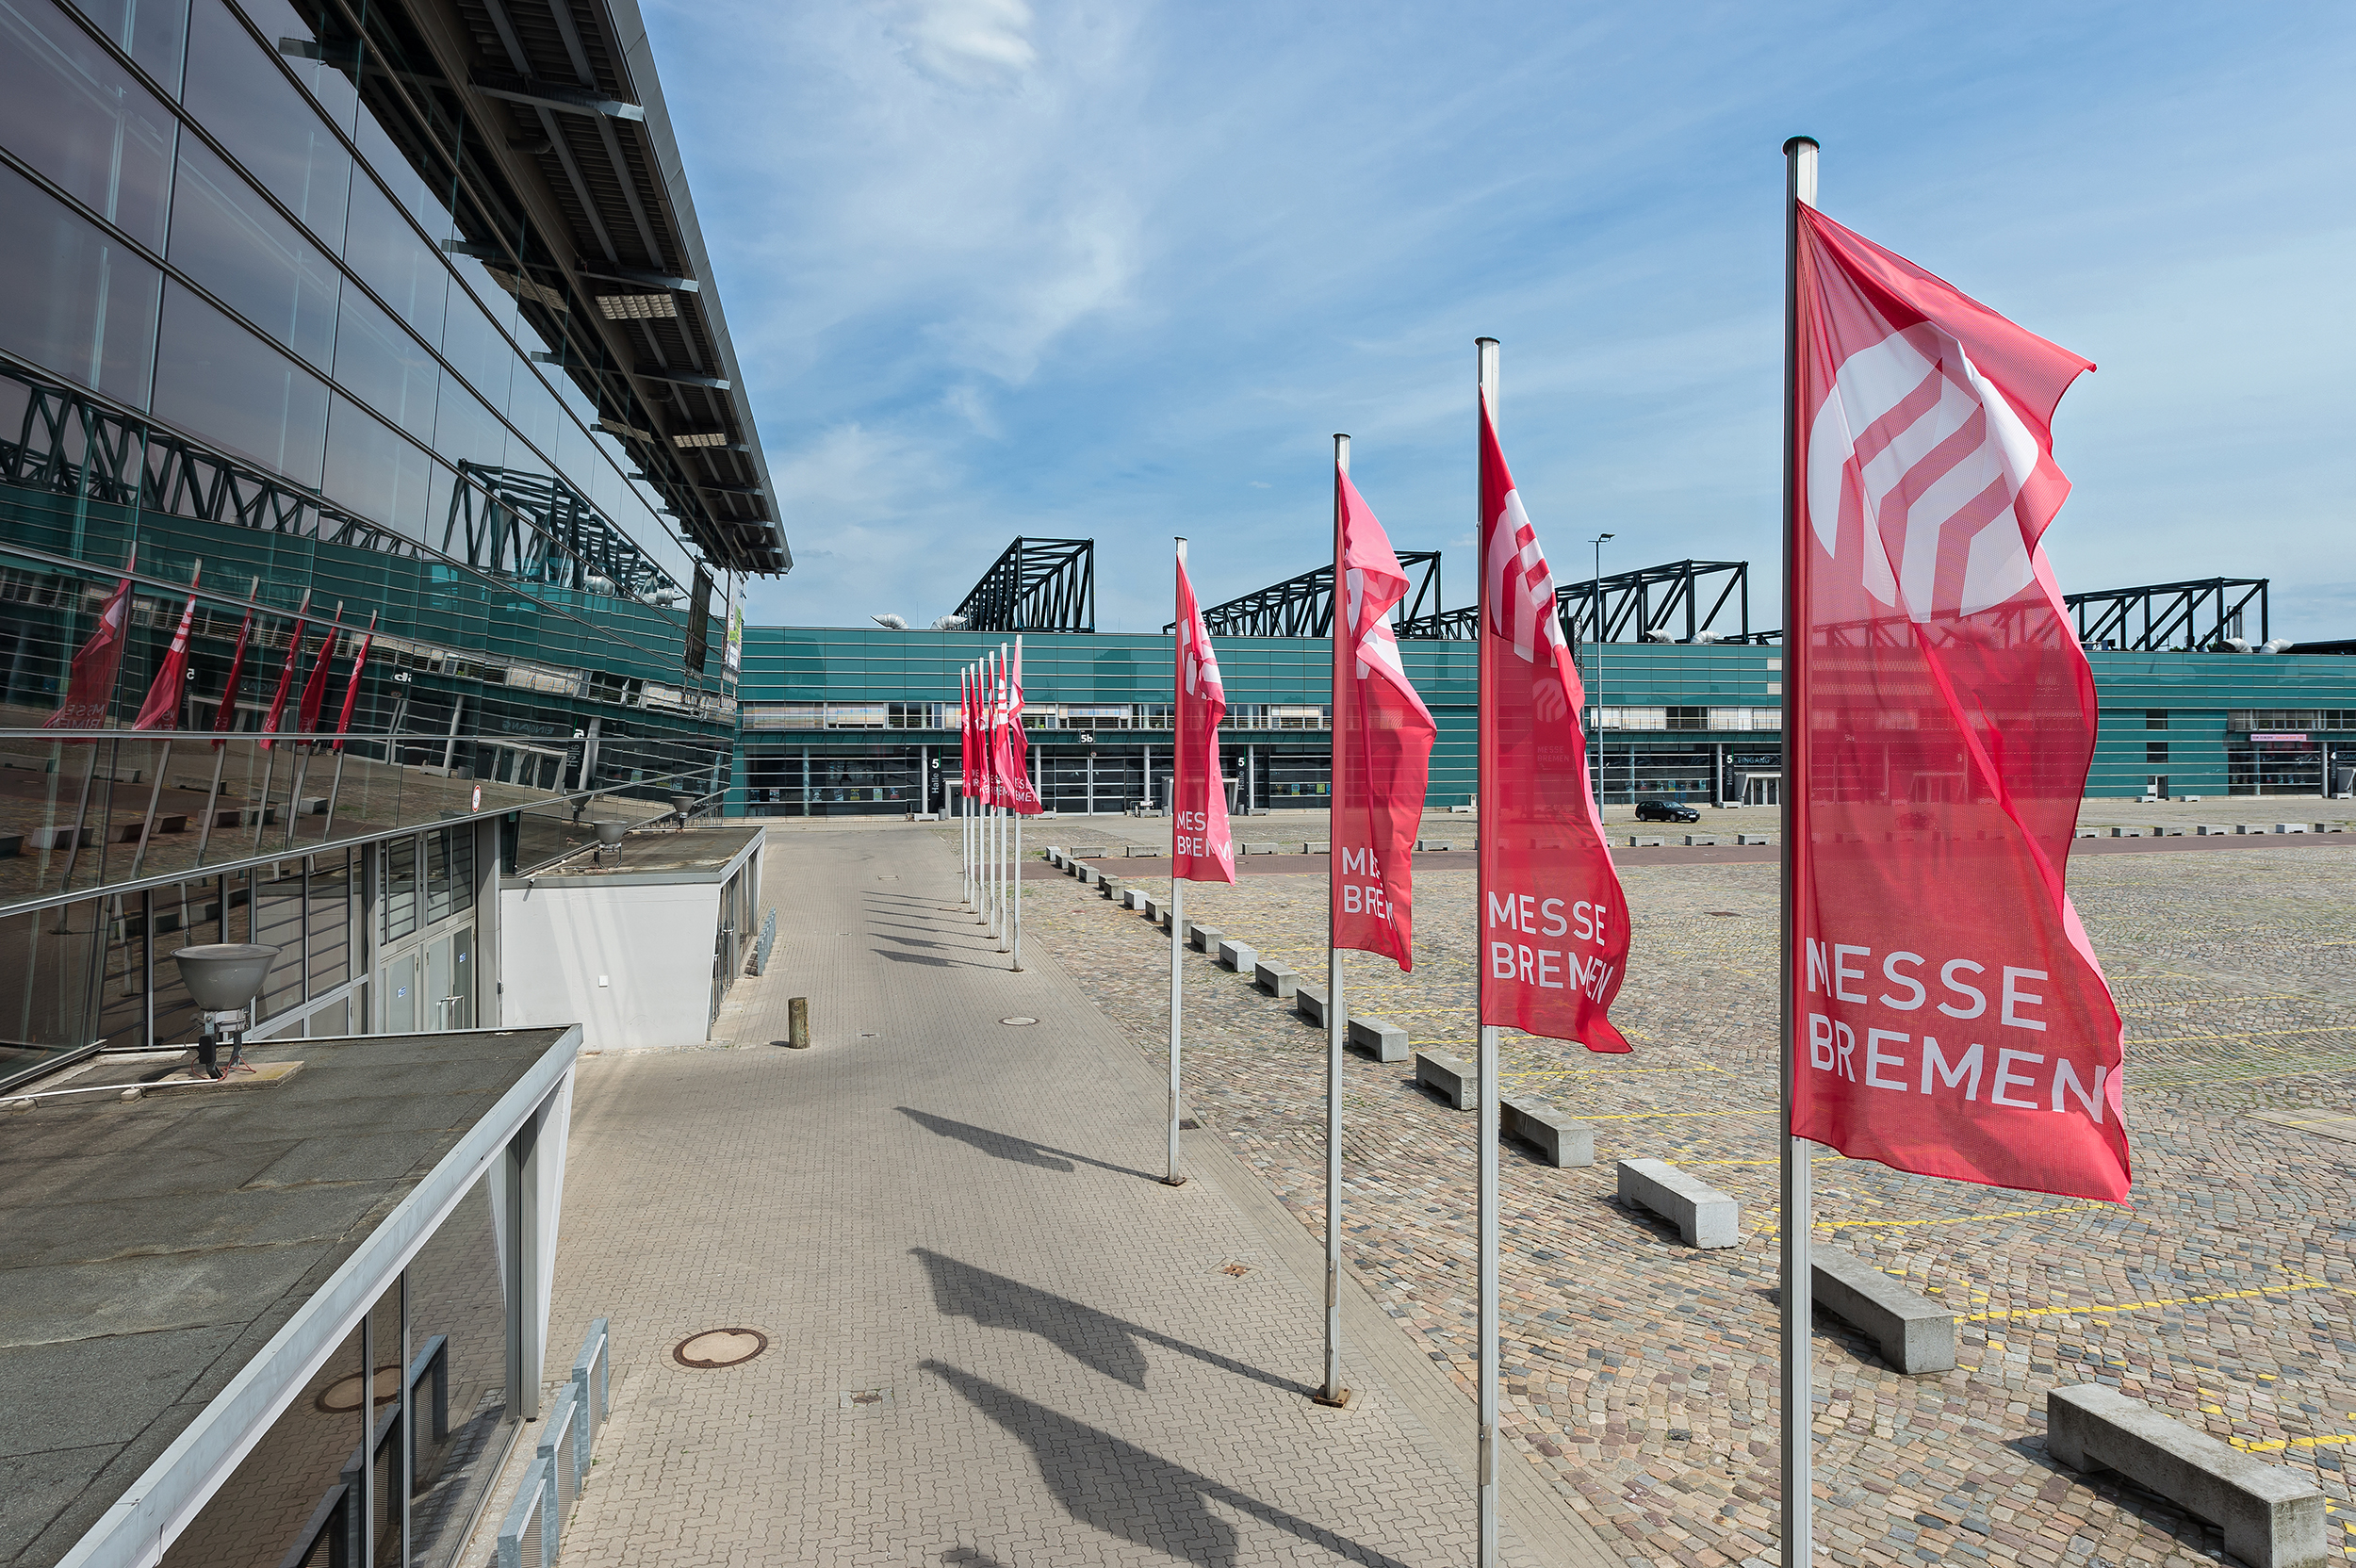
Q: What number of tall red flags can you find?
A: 10